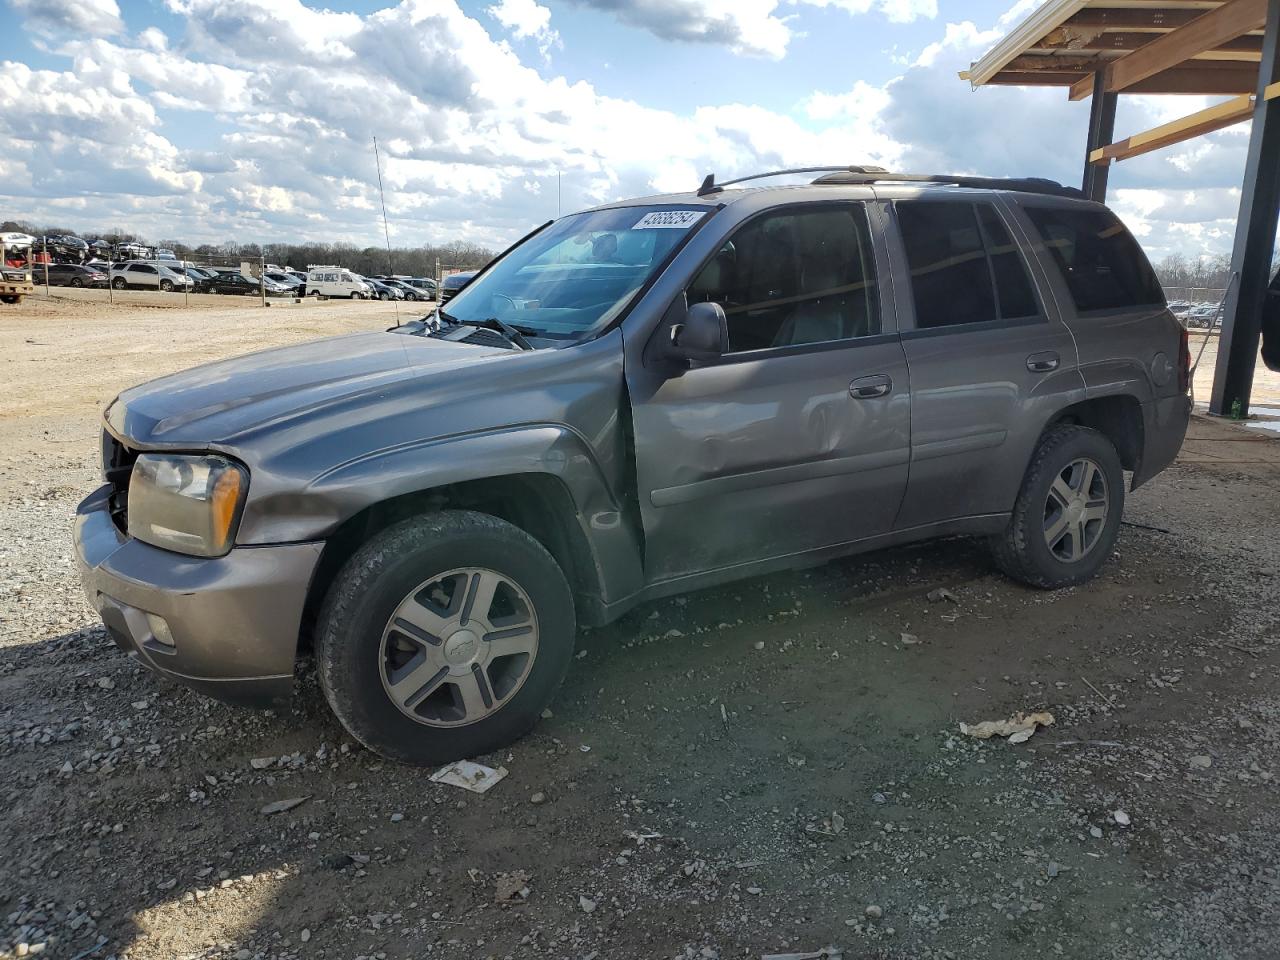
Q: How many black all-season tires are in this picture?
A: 2